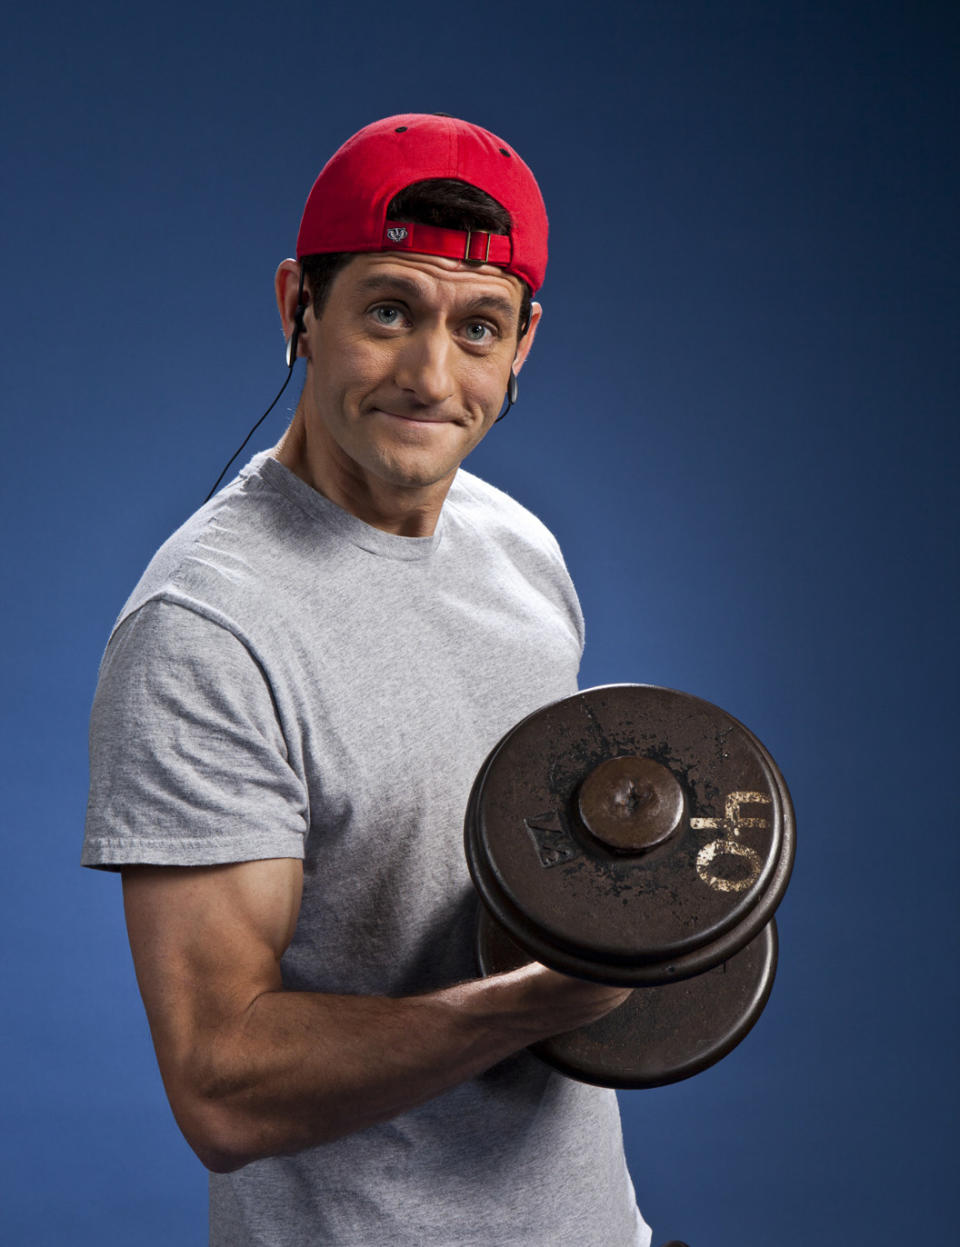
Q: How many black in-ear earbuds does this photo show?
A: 2